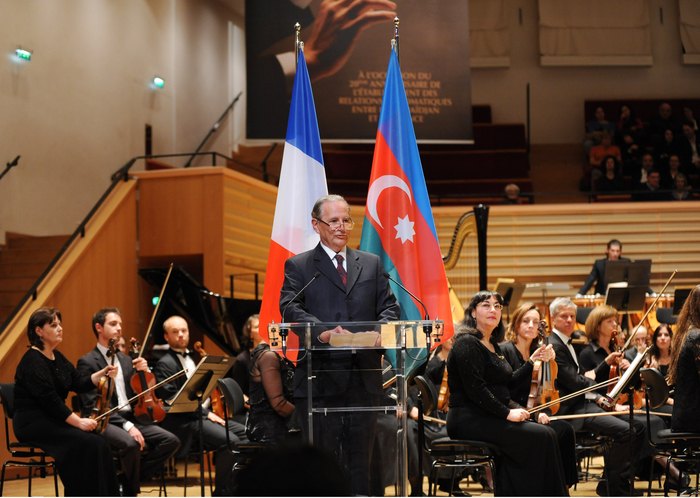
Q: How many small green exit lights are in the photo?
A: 3